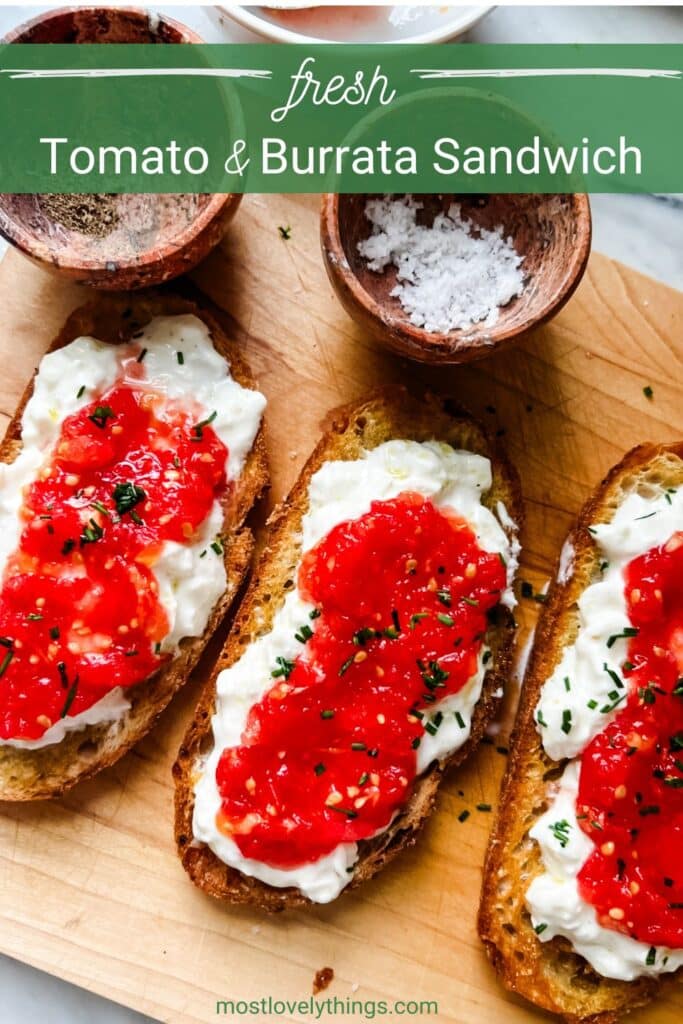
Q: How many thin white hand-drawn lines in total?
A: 2